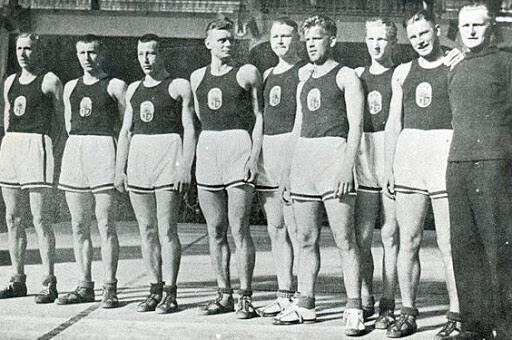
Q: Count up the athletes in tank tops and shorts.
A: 8